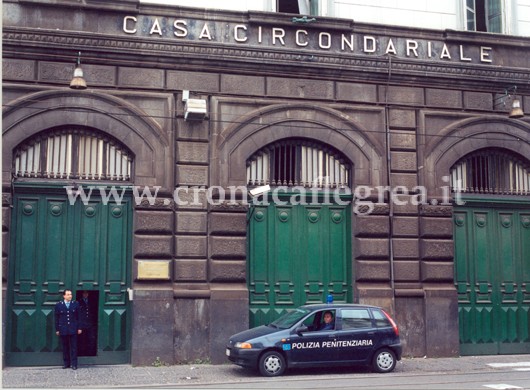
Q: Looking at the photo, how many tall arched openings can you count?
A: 3